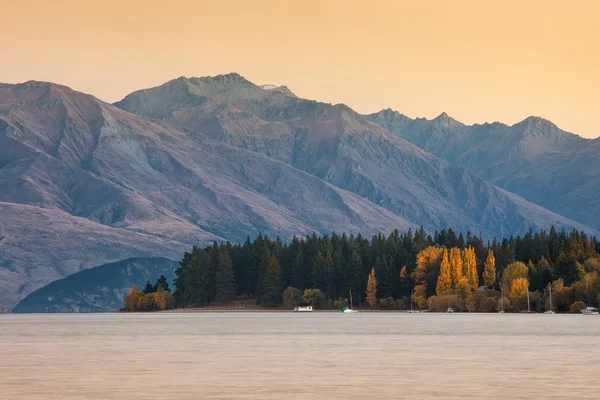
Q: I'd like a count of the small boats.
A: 8